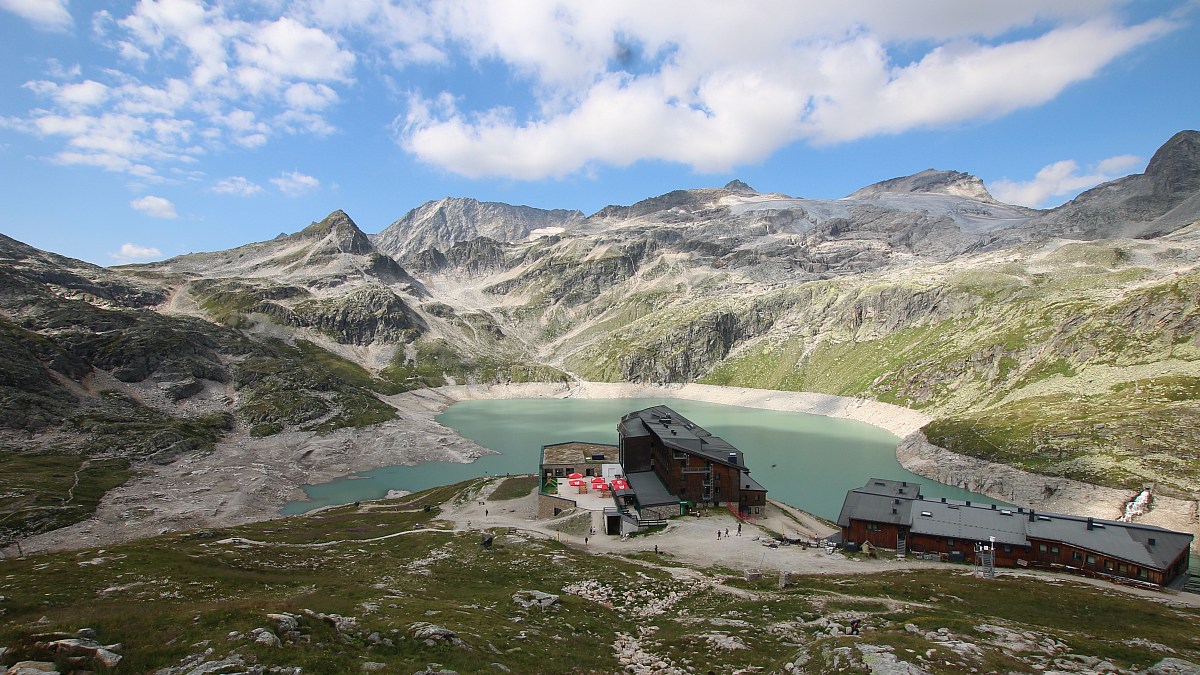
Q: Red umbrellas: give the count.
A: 6